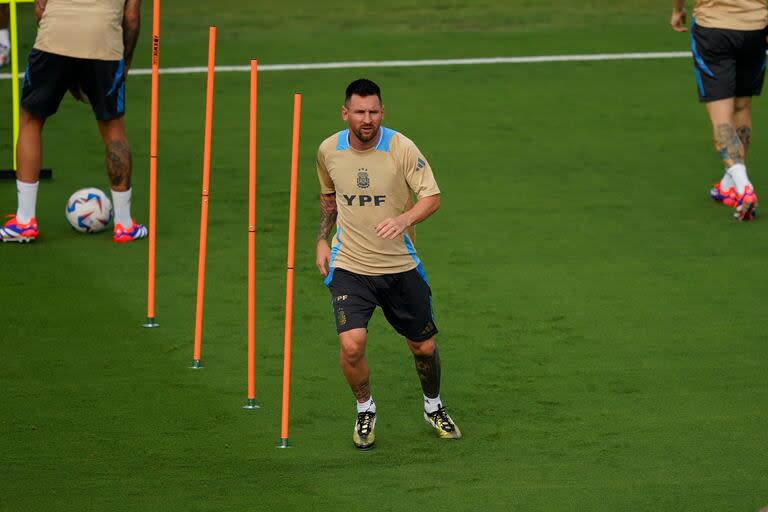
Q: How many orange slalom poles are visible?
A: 4